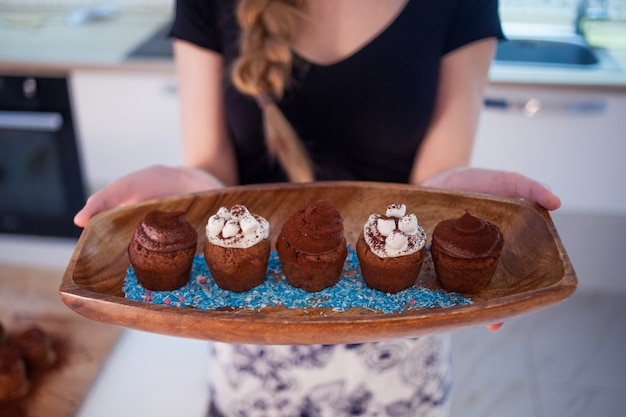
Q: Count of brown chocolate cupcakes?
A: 3